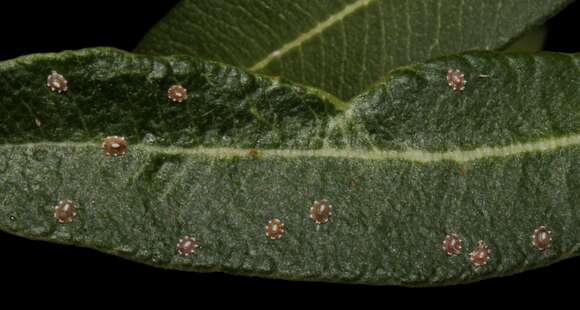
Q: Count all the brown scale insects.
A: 11